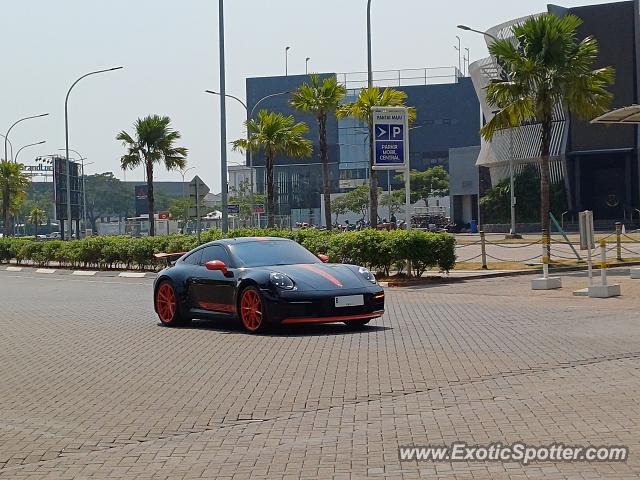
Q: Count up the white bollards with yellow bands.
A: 2